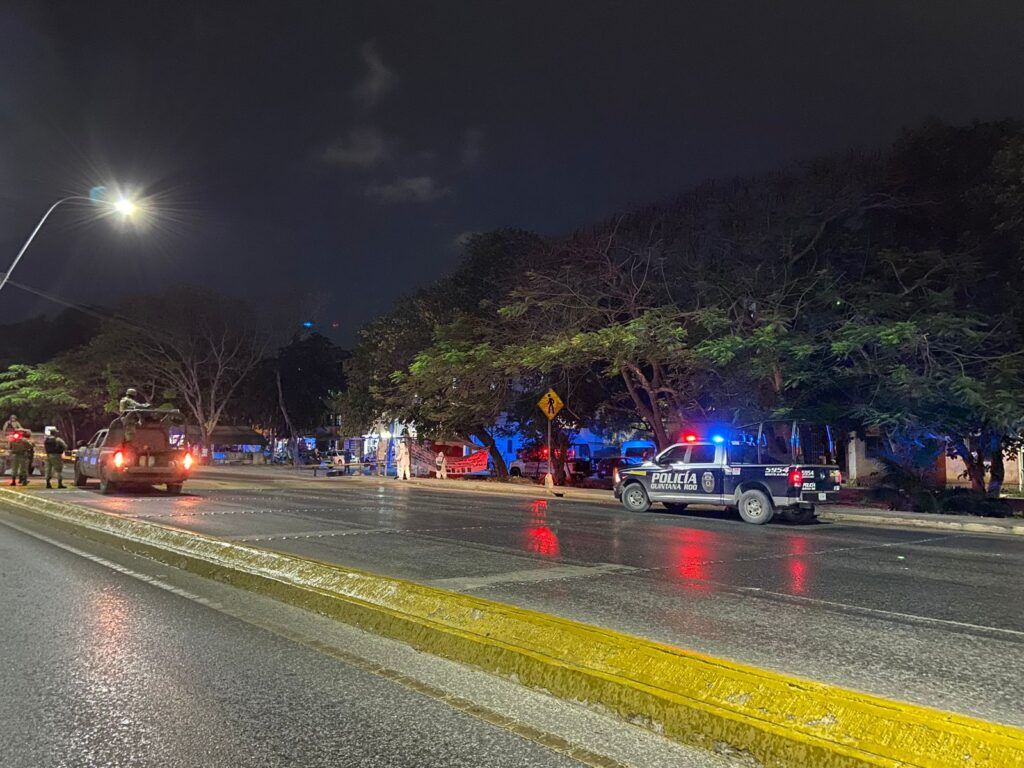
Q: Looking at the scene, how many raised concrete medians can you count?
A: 1